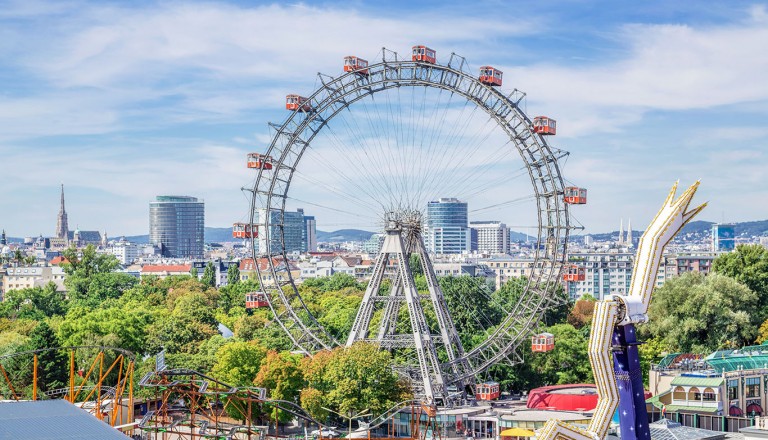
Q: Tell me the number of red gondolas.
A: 12